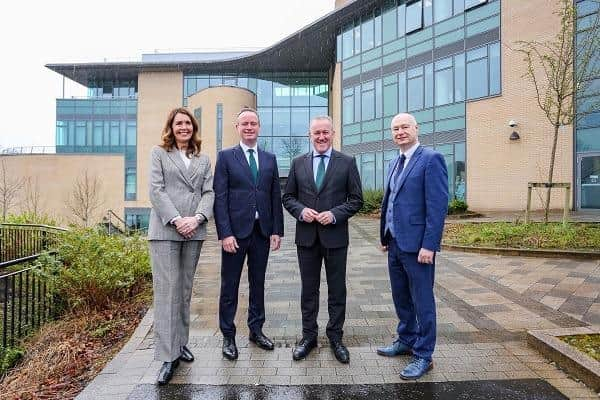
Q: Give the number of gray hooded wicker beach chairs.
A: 0